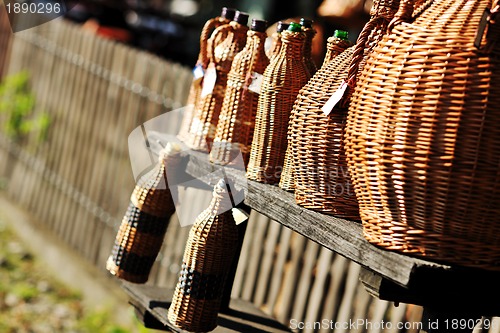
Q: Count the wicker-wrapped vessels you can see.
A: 11